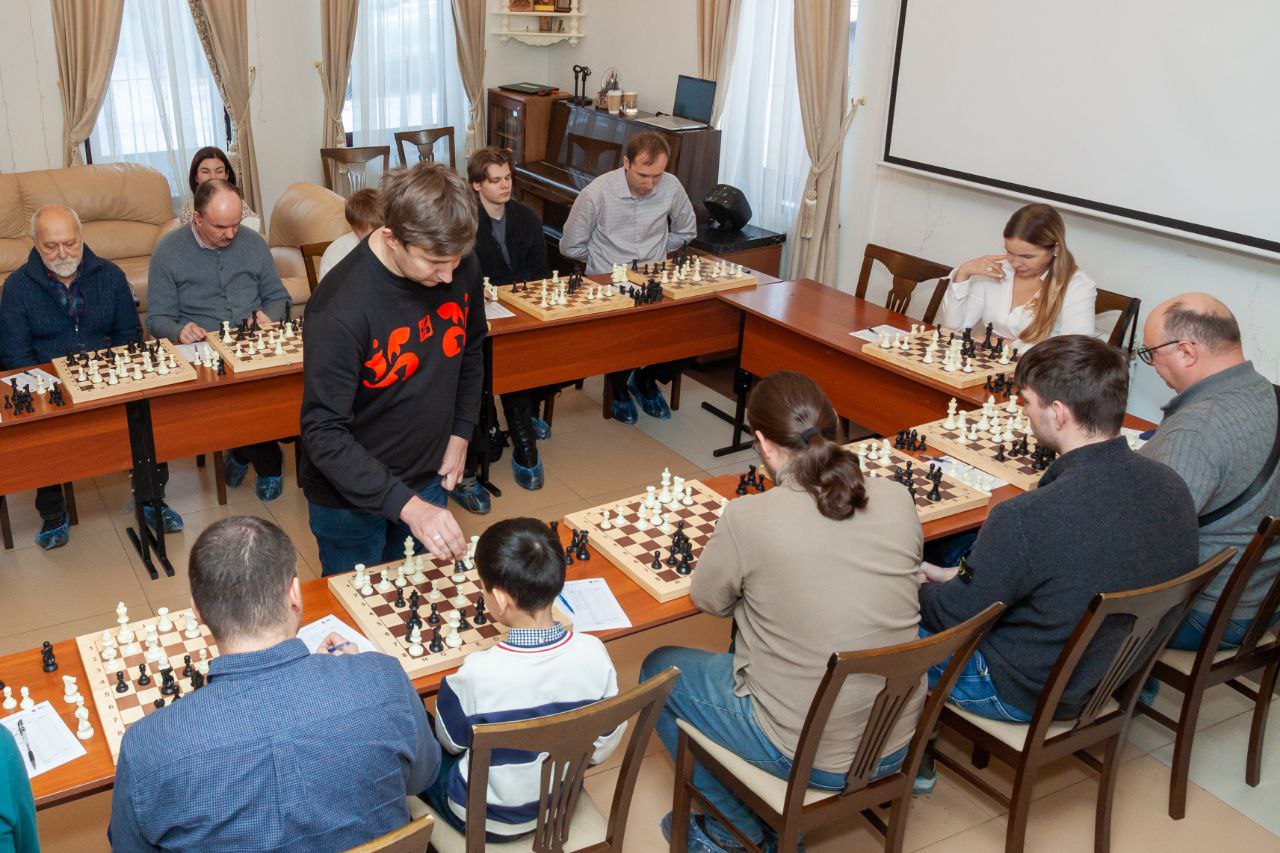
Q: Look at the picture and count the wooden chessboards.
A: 10